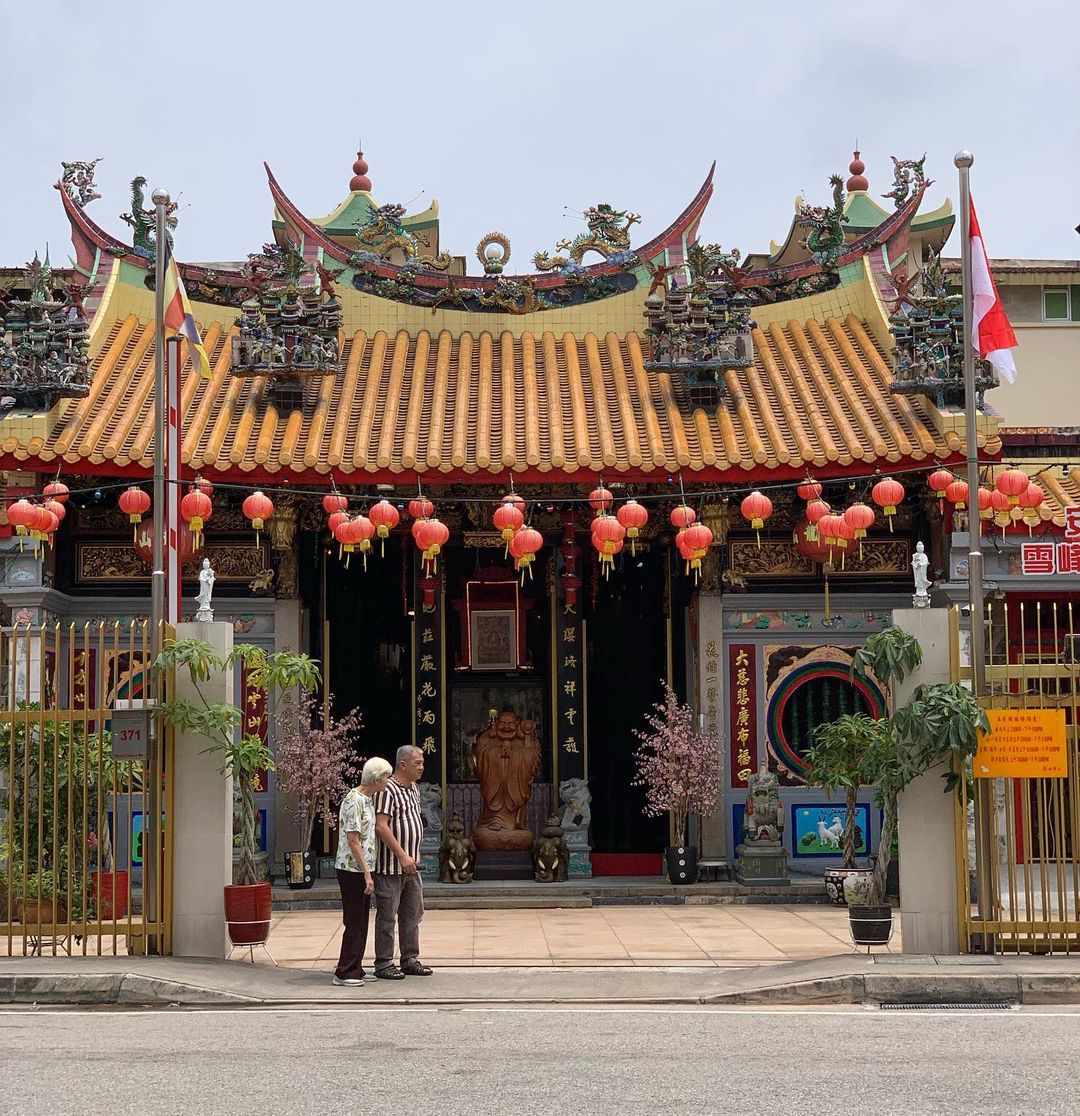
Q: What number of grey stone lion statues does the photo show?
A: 3